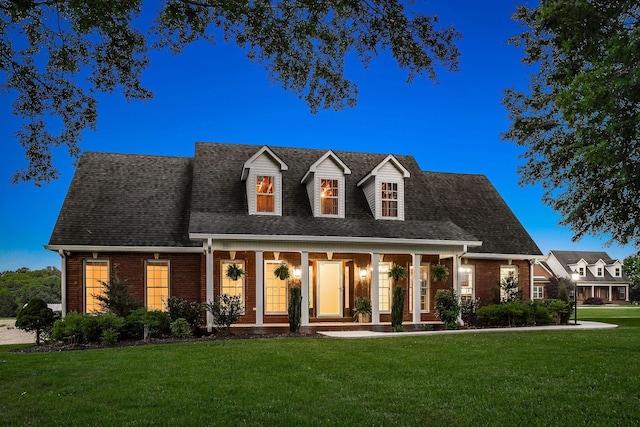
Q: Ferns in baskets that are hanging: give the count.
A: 4